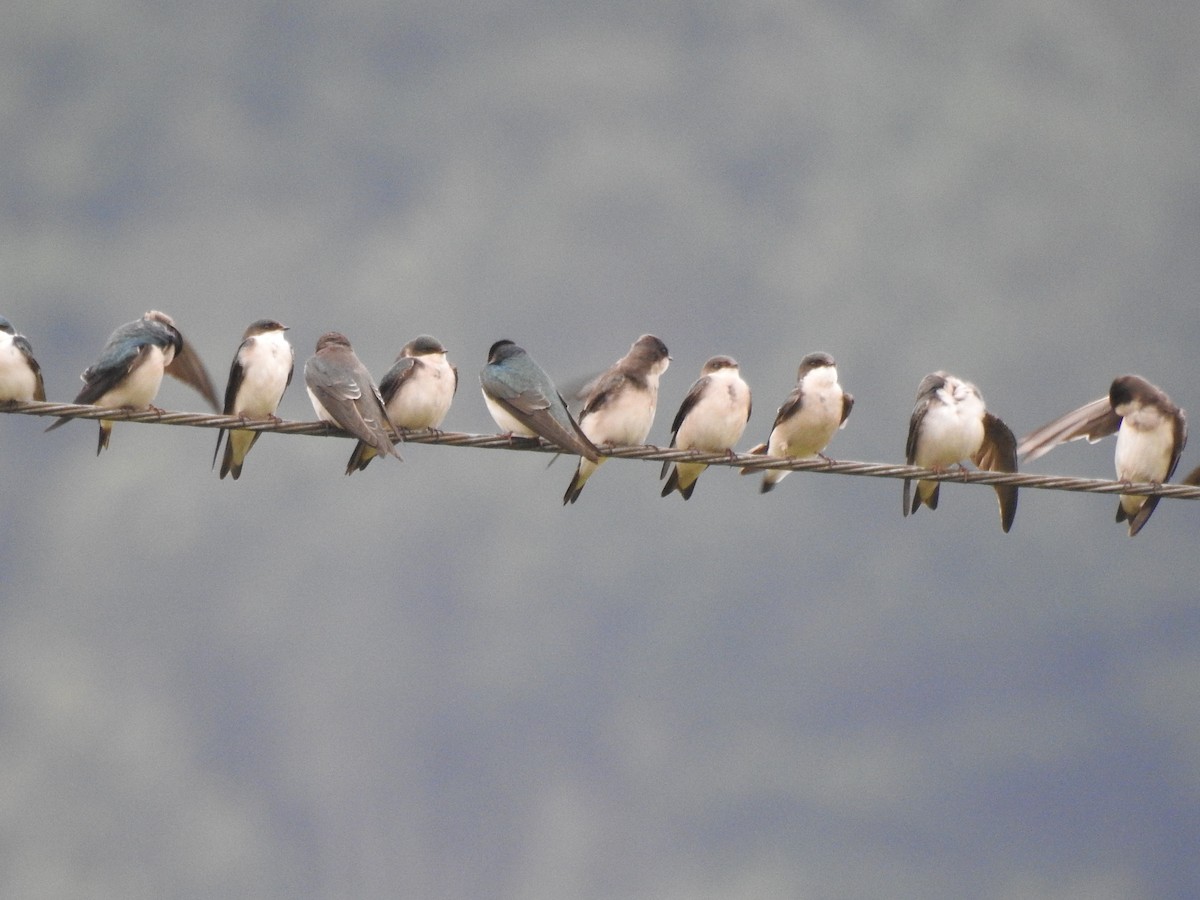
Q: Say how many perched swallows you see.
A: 11